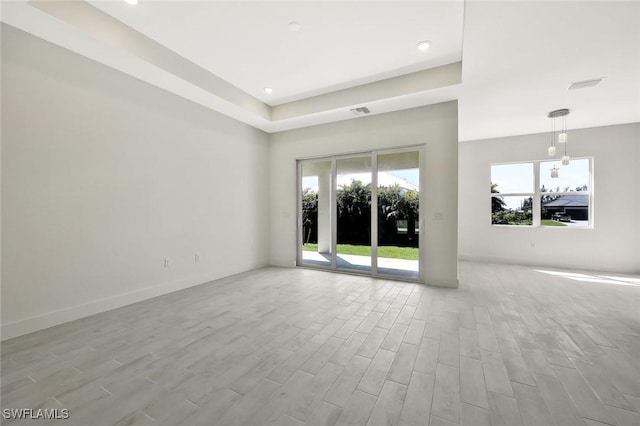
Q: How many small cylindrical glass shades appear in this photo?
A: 4